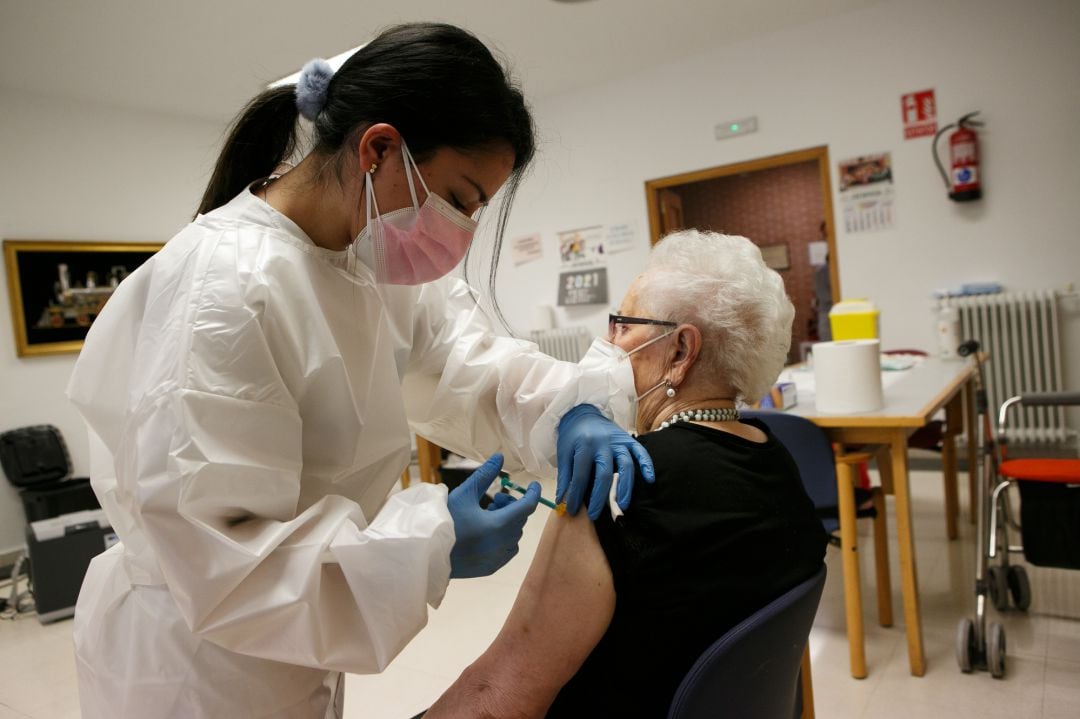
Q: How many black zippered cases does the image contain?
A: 1